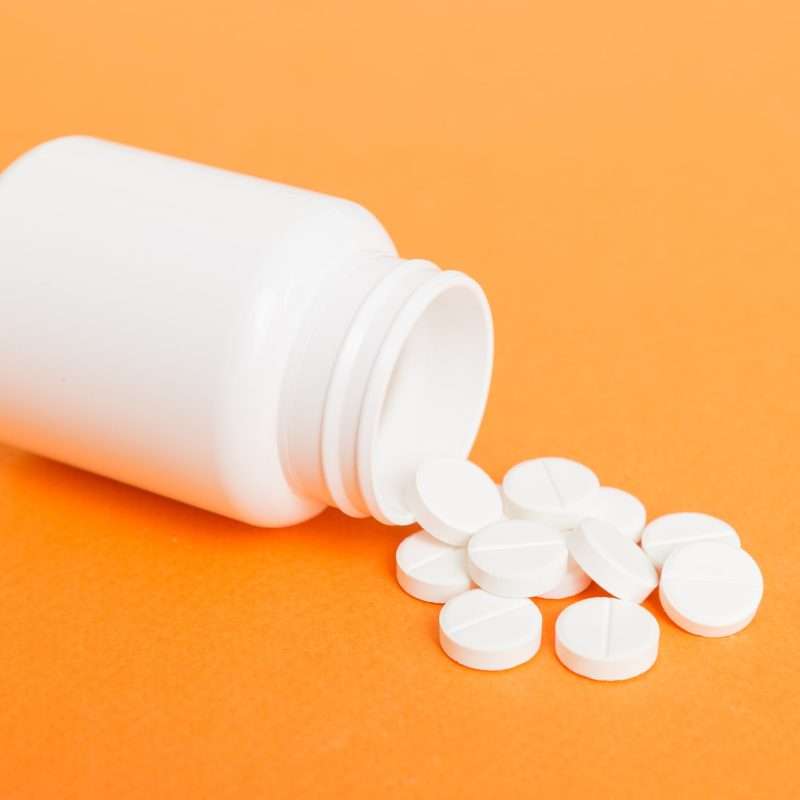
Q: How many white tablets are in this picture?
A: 11